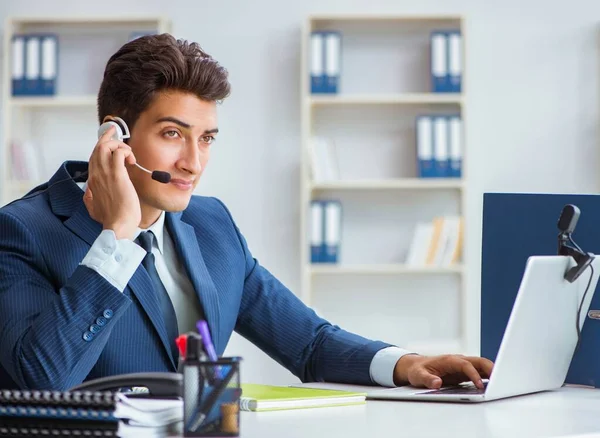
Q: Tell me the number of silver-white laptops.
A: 1